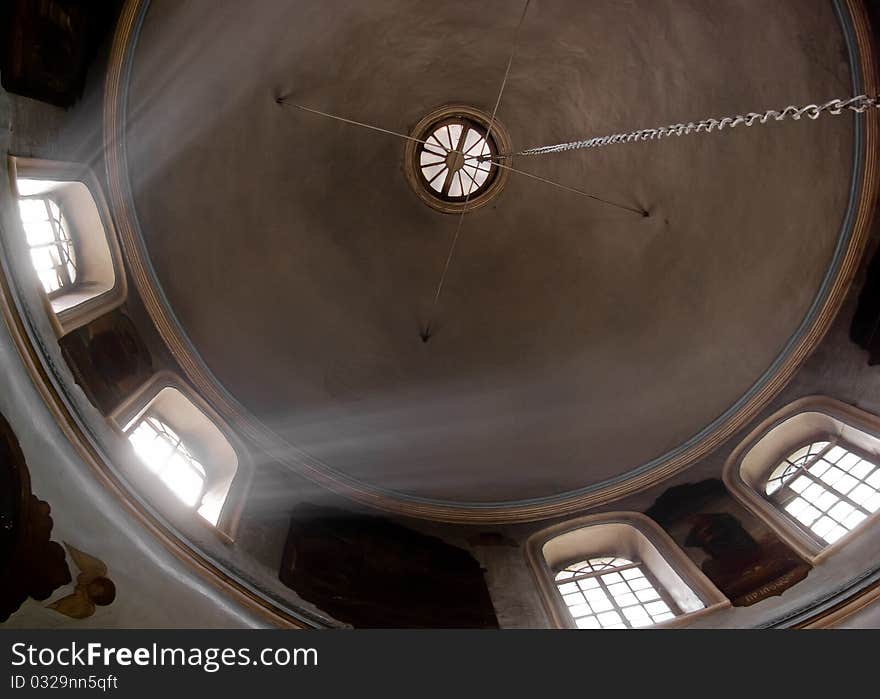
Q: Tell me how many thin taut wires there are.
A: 4